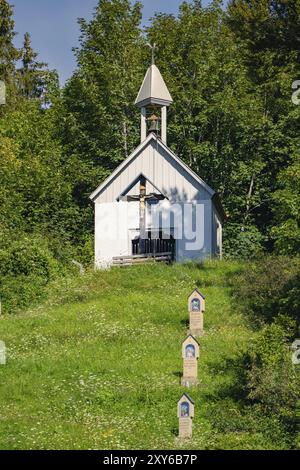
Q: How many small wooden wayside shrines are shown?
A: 3